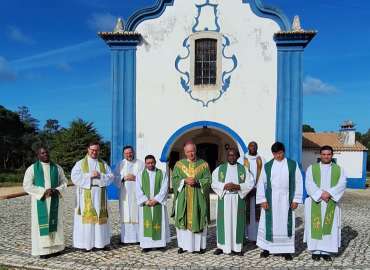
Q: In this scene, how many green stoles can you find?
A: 6